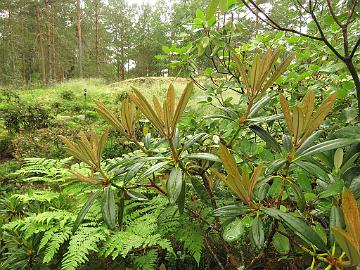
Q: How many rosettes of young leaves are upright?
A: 7